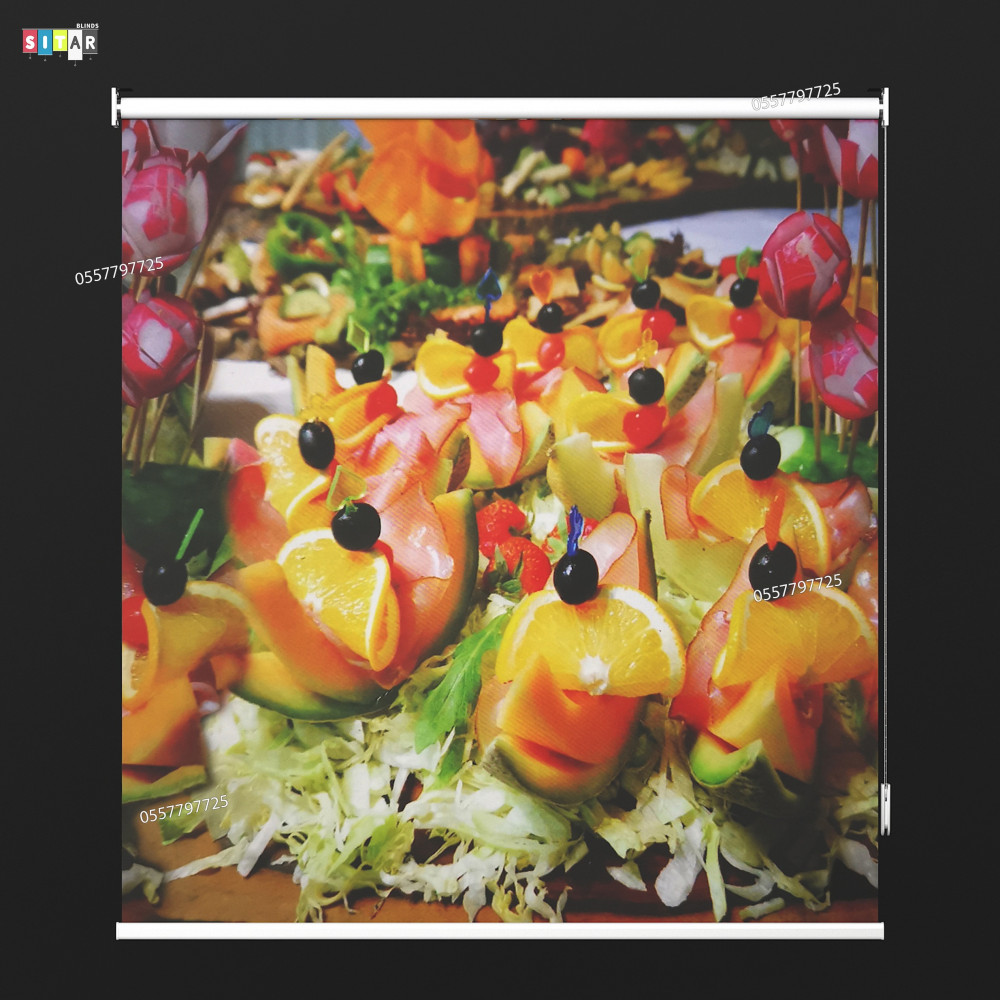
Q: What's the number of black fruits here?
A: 12